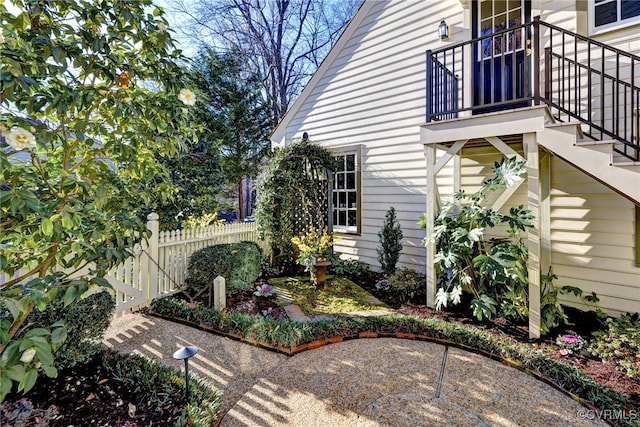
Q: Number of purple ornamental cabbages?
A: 3